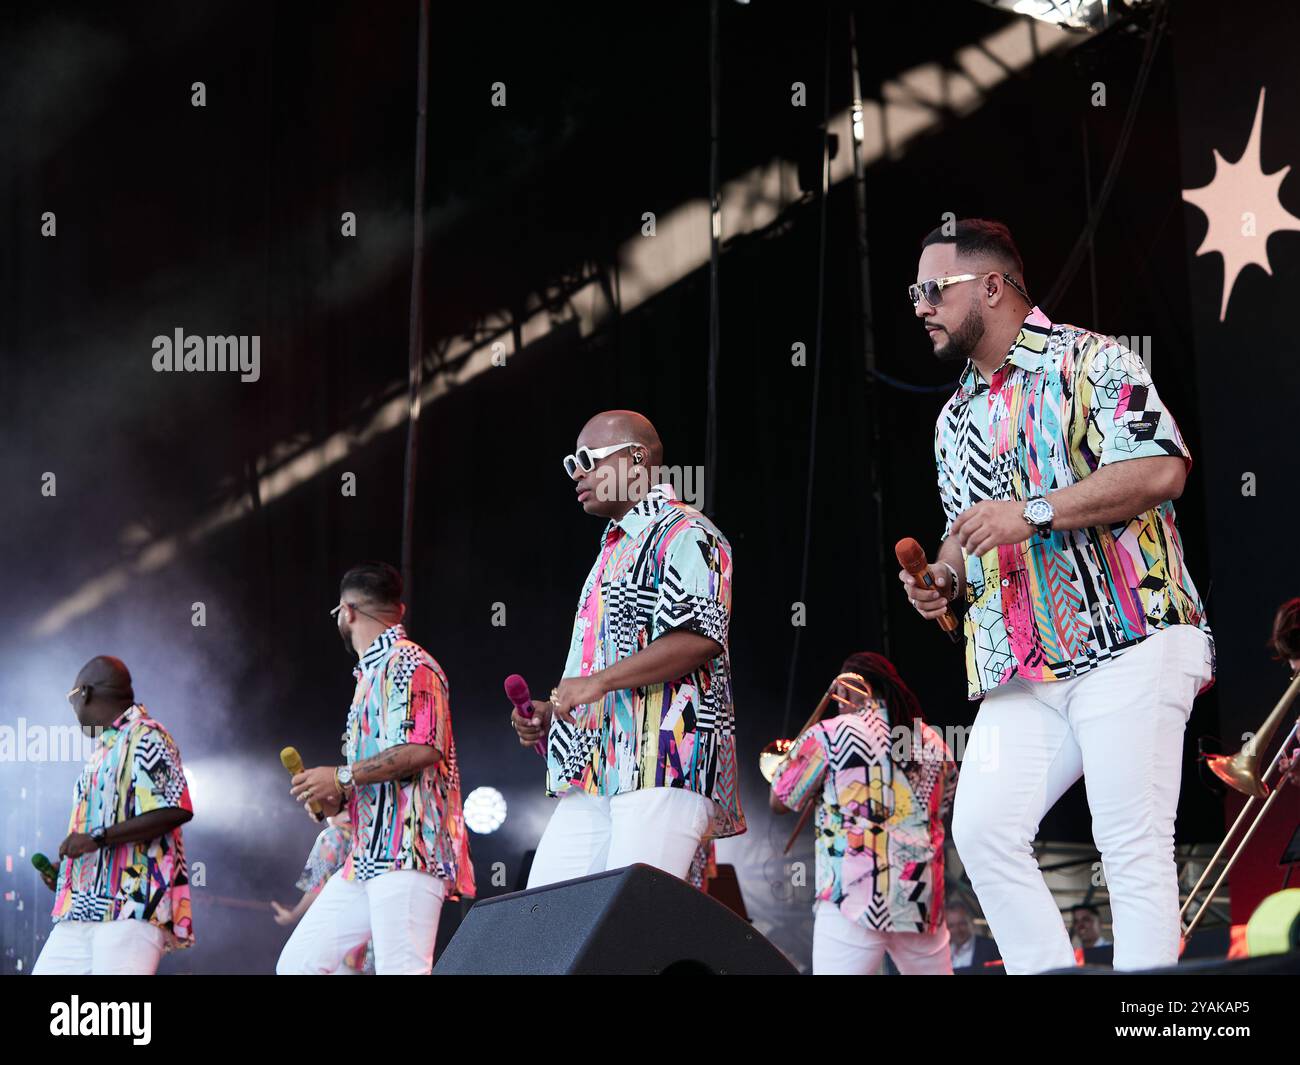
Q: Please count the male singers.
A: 4